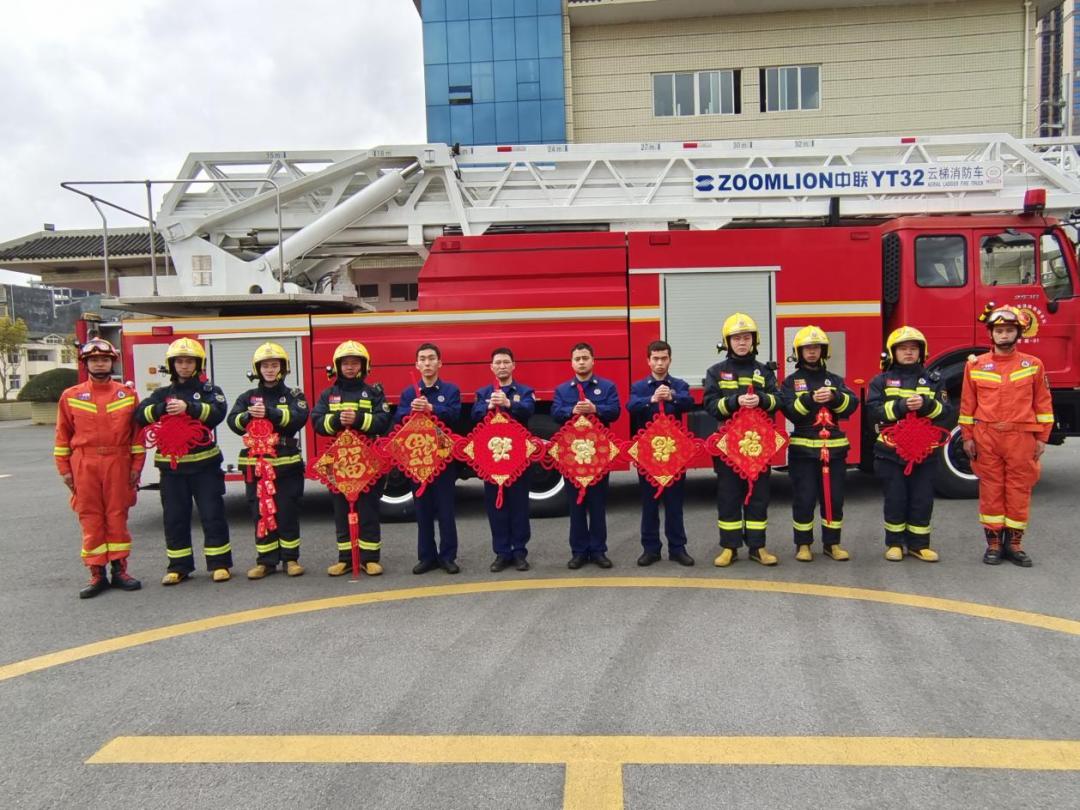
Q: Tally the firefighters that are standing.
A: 12